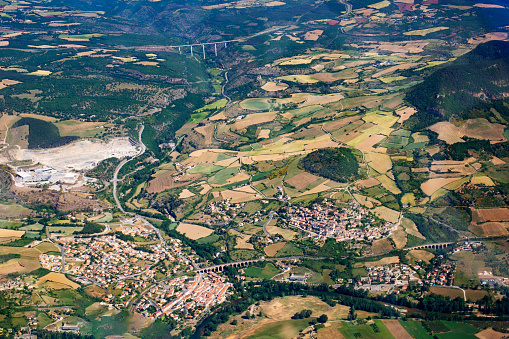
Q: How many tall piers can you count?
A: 5